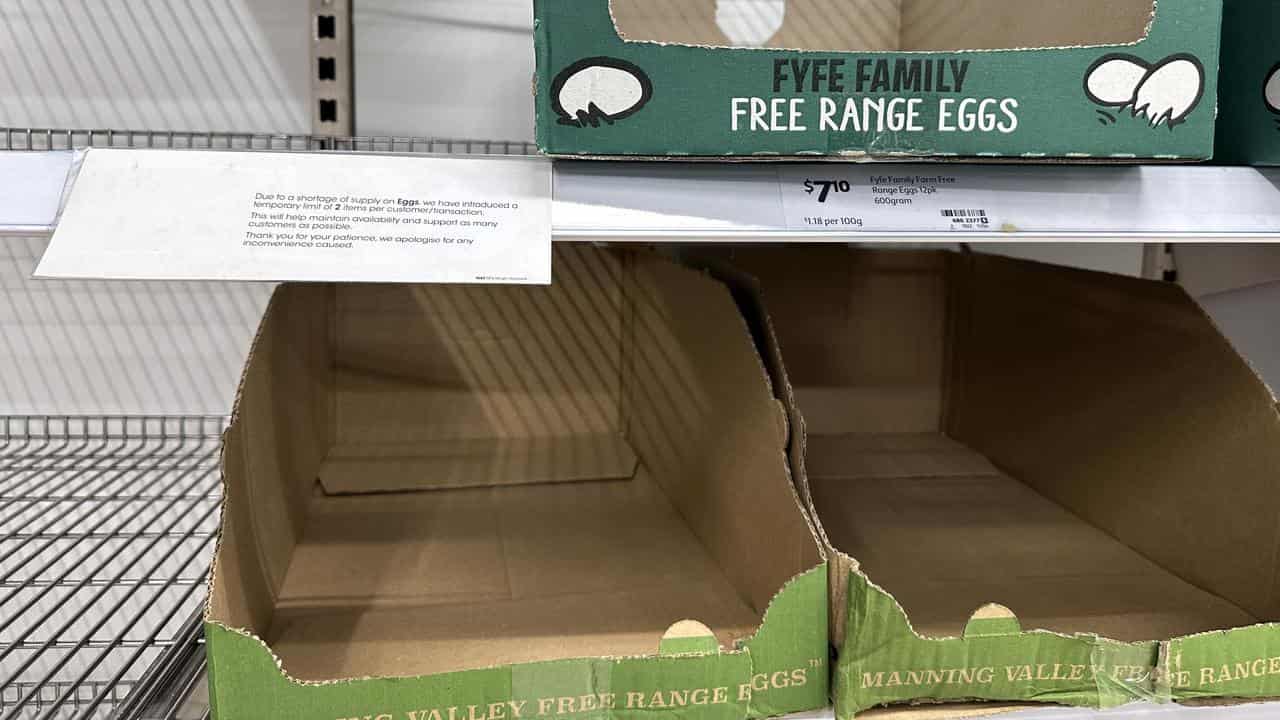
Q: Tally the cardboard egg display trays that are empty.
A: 3